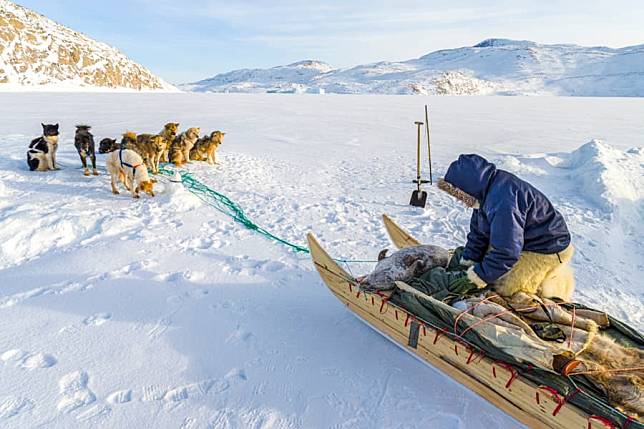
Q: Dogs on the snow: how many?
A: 8